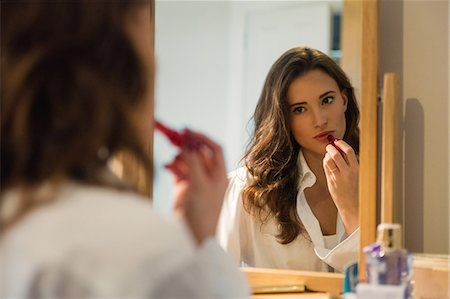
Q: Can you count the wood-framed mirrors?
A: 1